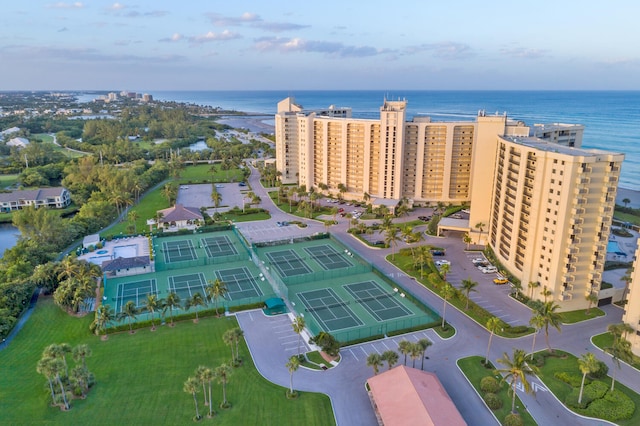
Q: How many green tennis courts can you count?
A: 9